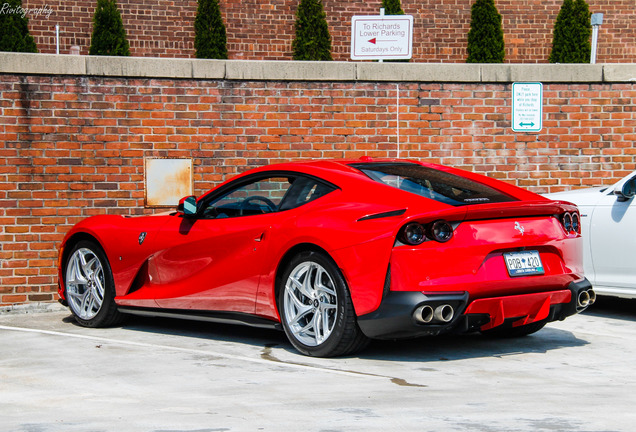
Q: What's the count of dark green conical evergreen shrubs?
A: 7